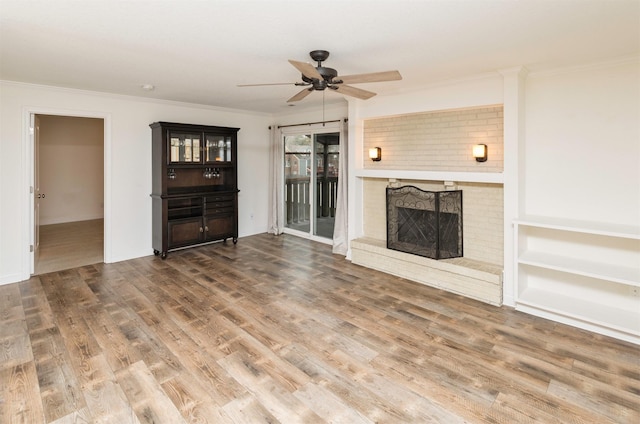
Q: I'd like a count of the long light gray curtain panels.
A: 2